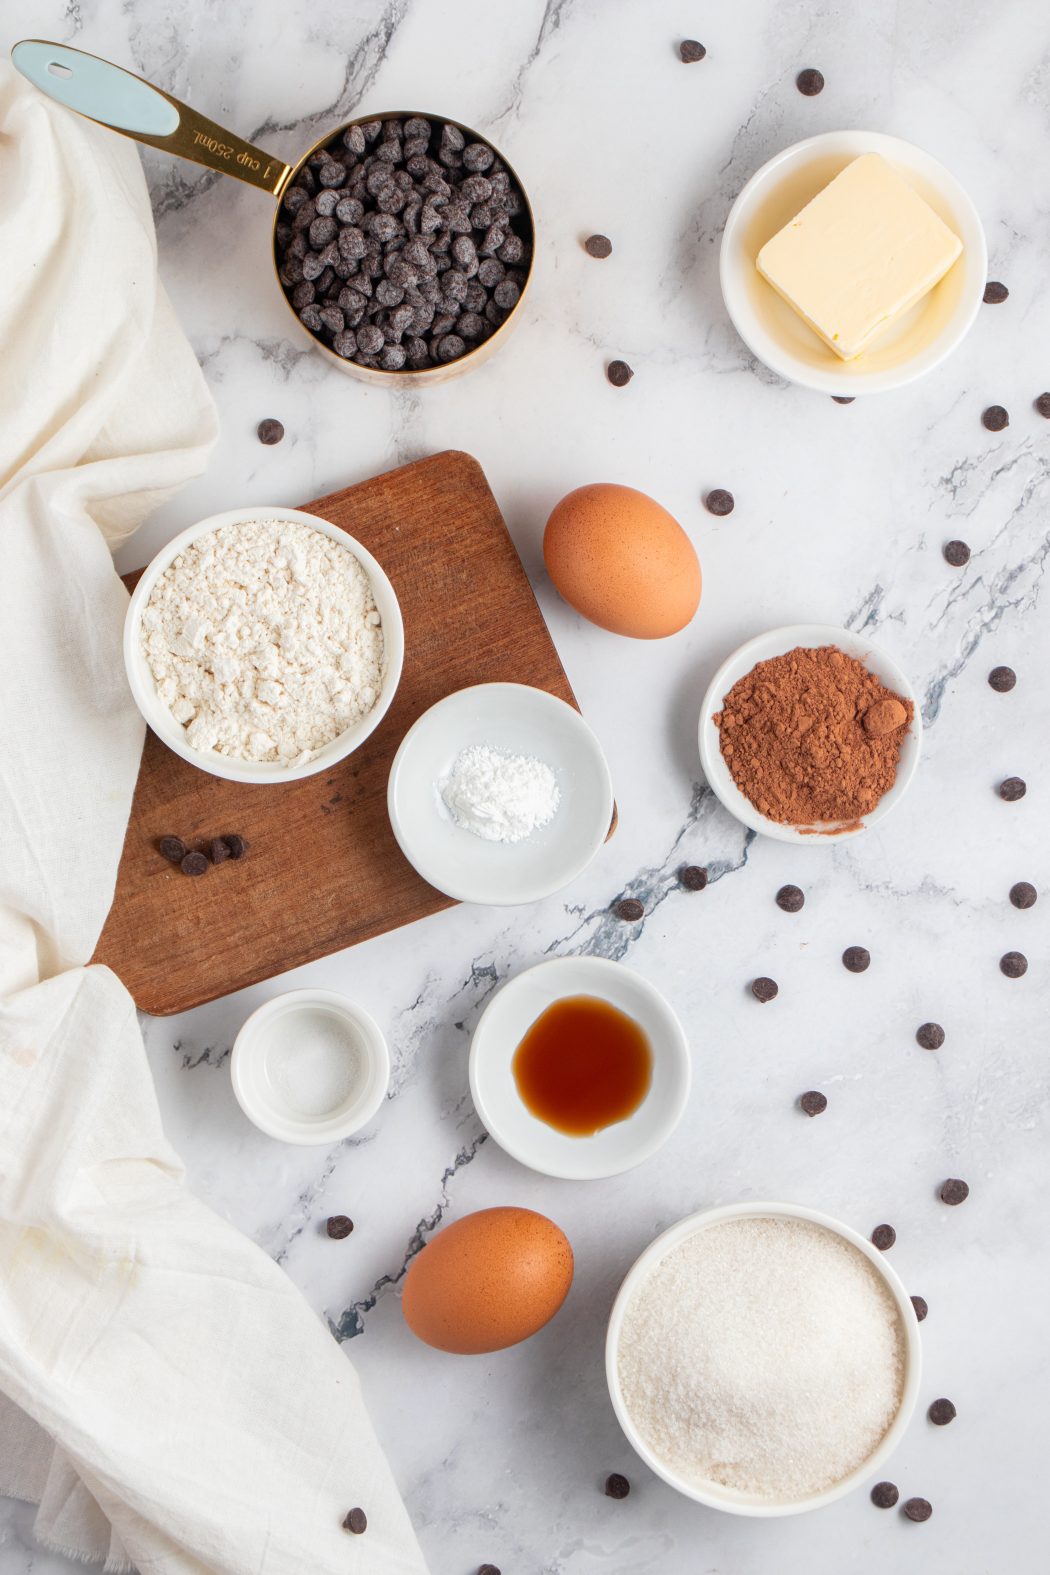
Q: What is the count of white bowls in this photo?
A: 7